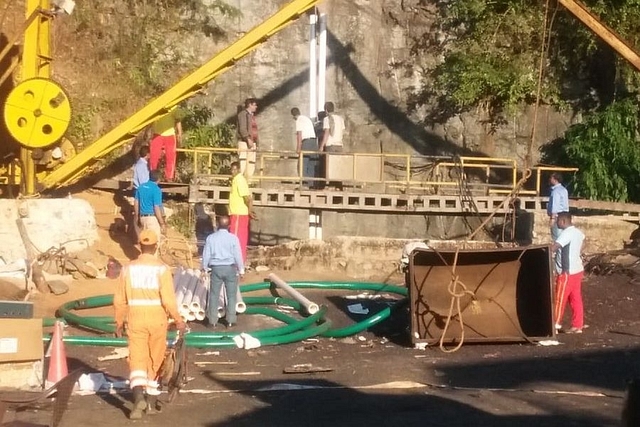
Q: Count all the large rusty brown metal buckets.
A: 1